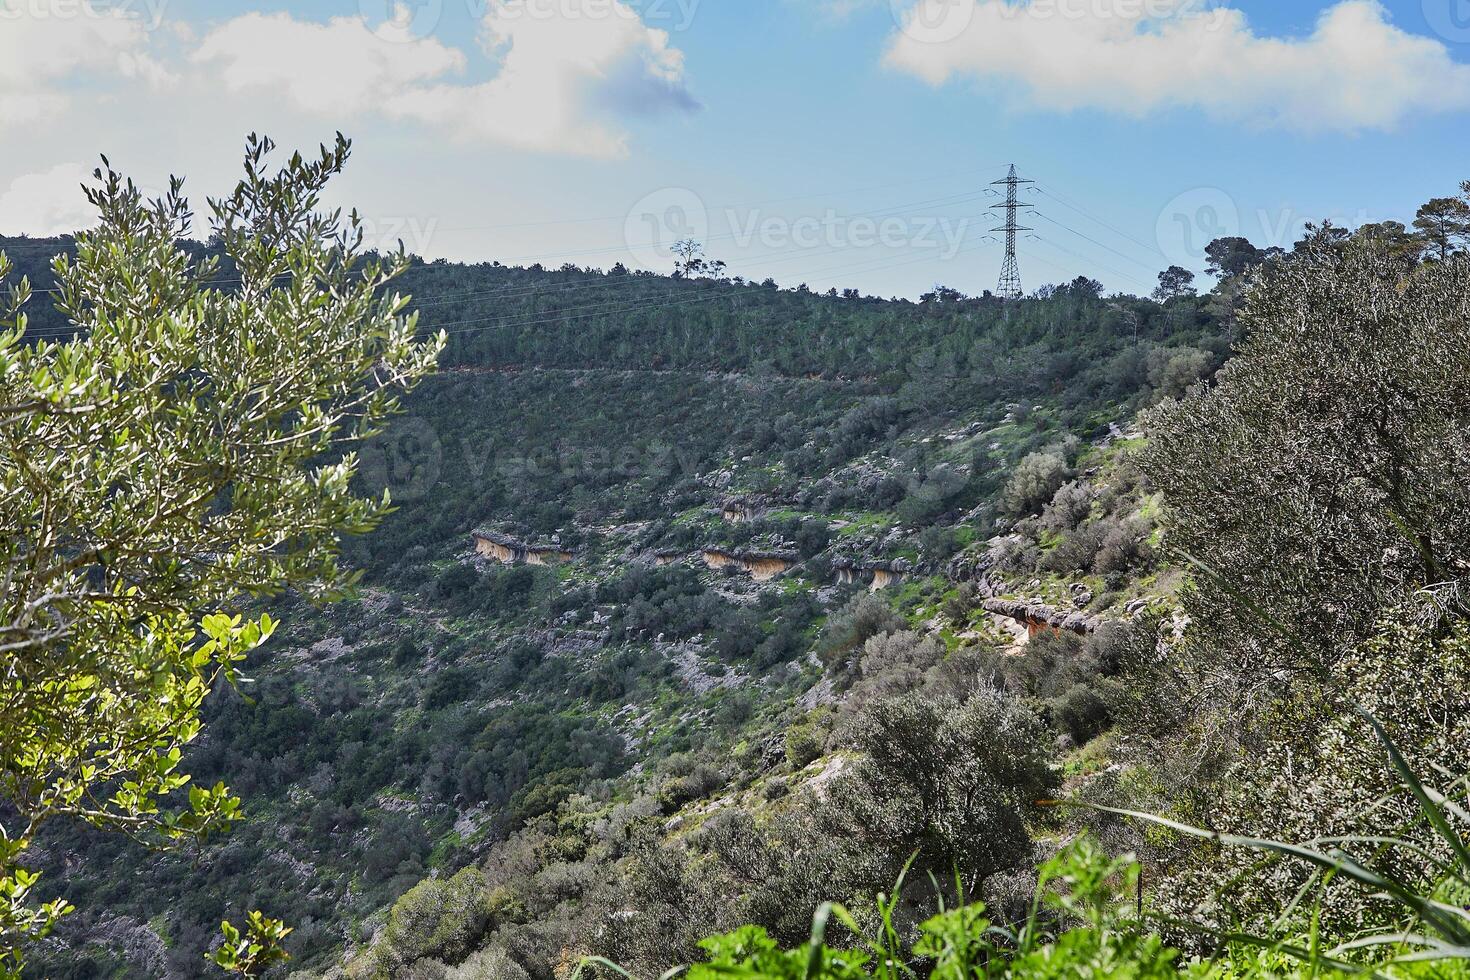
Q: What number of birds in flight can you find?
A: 0